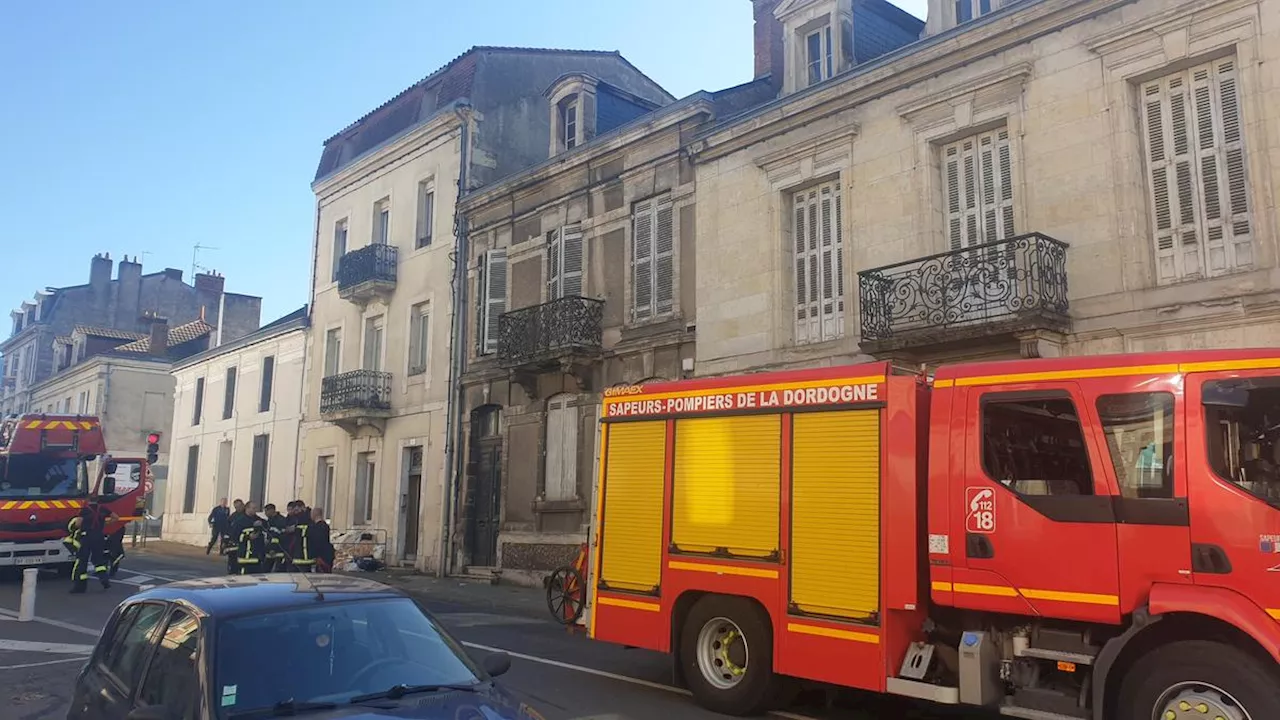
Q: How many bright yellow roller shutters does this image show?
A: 3